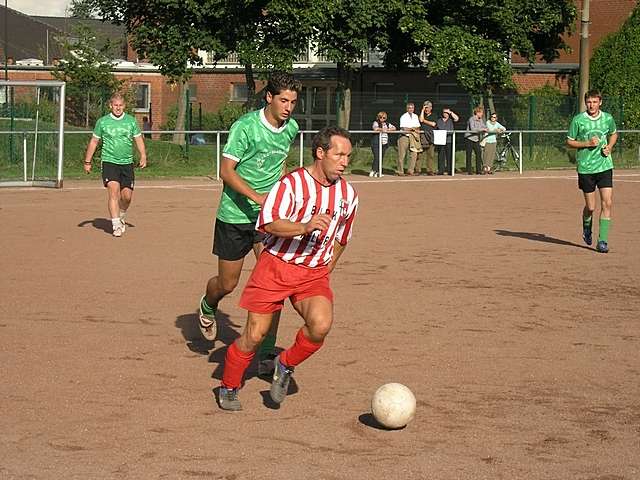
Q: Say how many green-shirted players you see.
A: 3